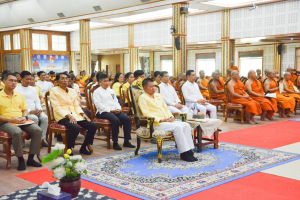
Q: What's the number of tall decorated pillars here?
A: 5